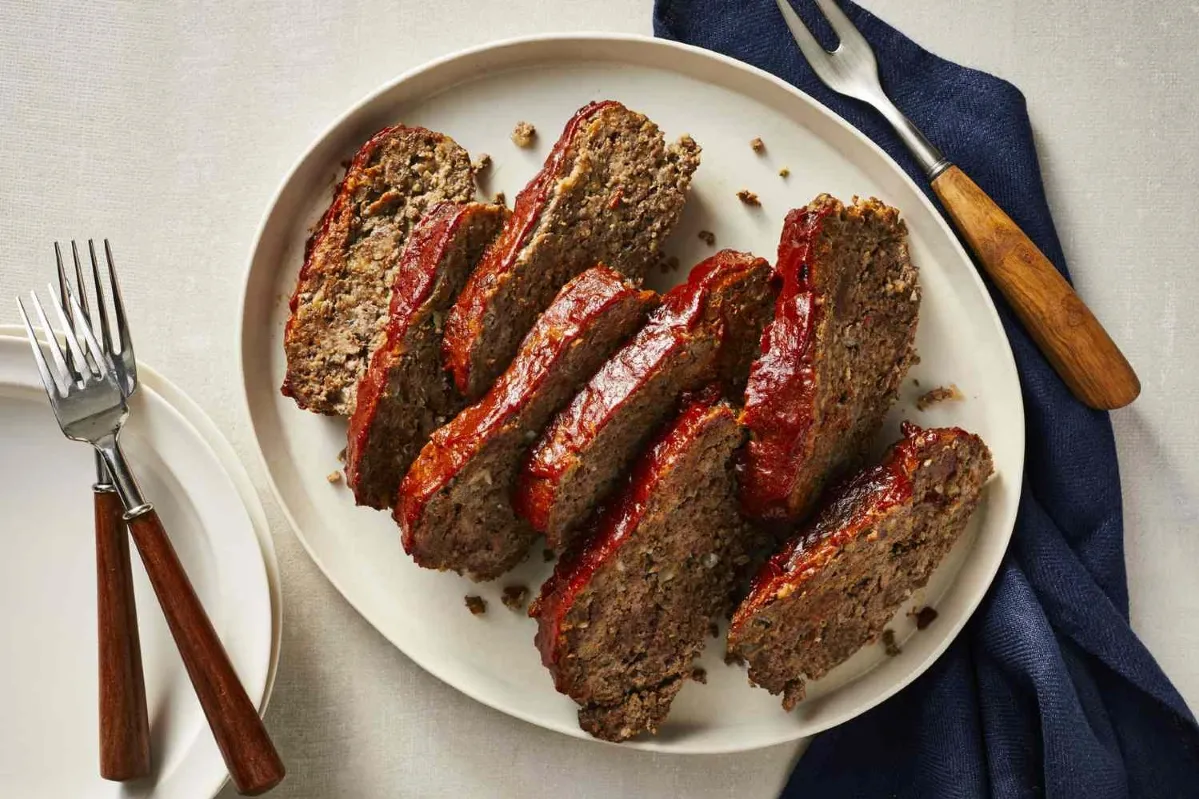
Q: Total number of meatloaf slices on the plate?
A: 8